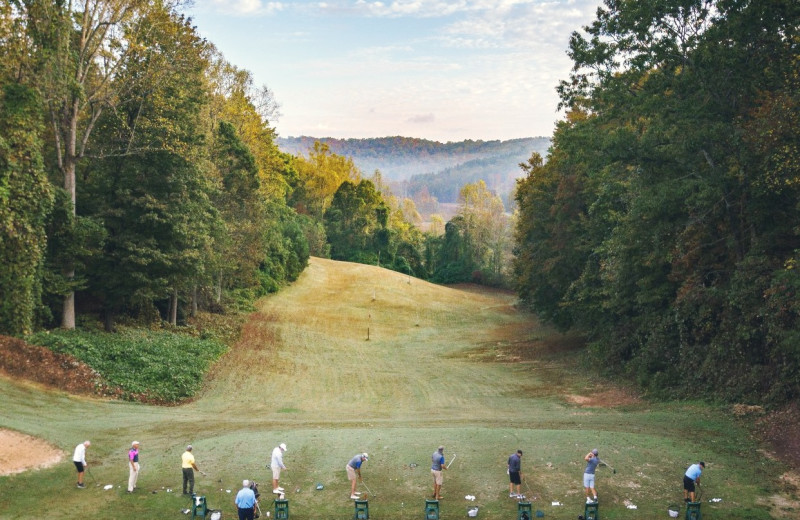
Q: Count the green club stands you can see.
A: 7